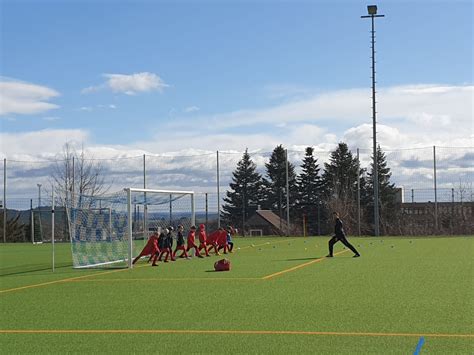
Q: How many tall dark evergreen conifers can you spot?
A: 5